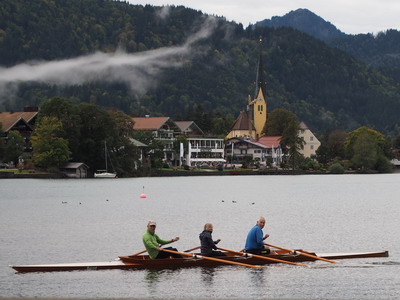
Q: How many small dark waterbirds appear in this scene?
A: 6